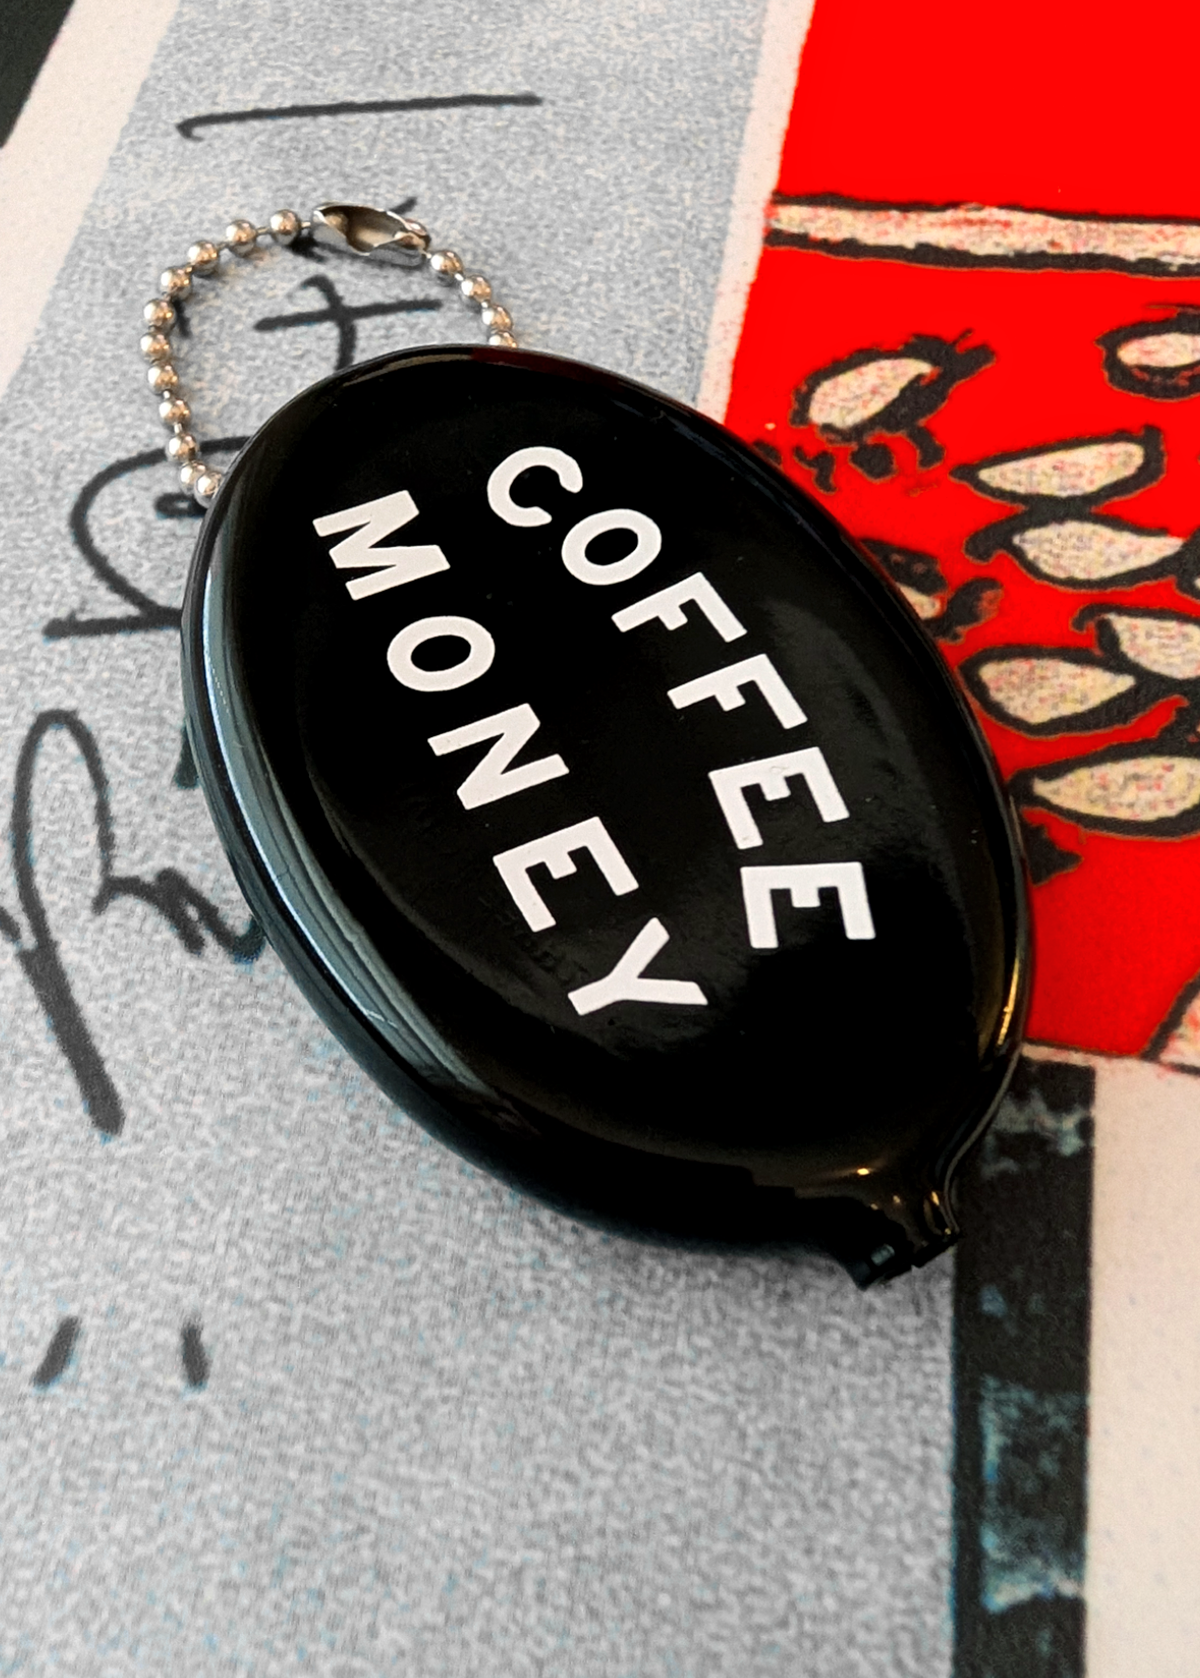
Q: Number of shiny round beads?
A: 15